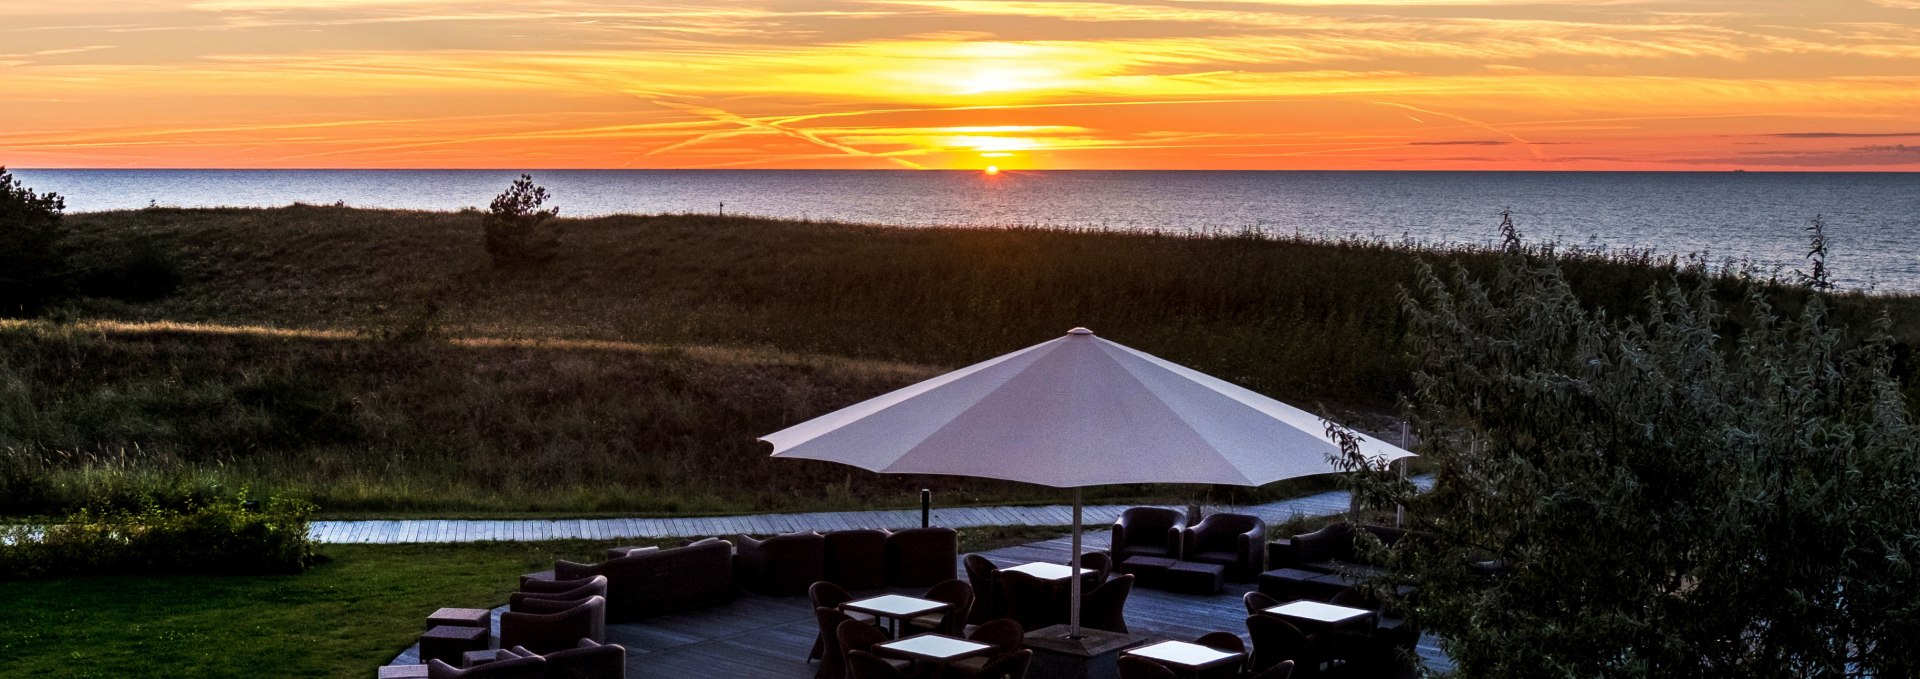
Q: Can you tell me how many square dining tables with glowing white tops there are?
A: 5